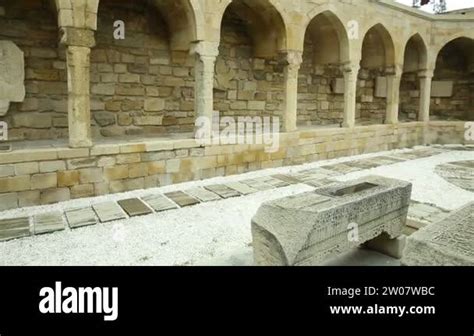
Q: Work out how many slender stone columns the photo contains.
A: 6